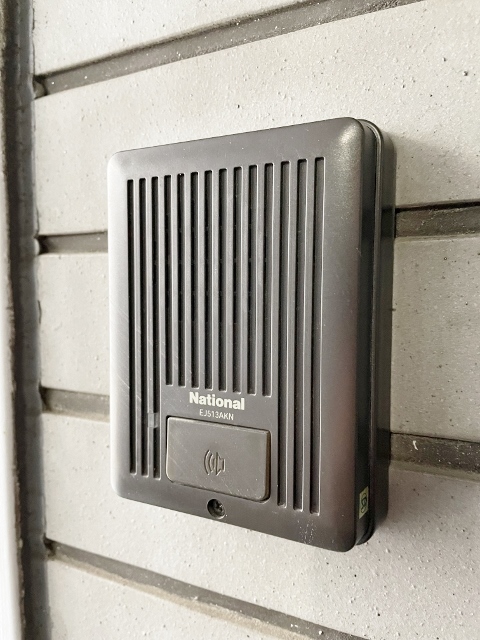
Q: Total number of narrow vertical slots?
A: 14